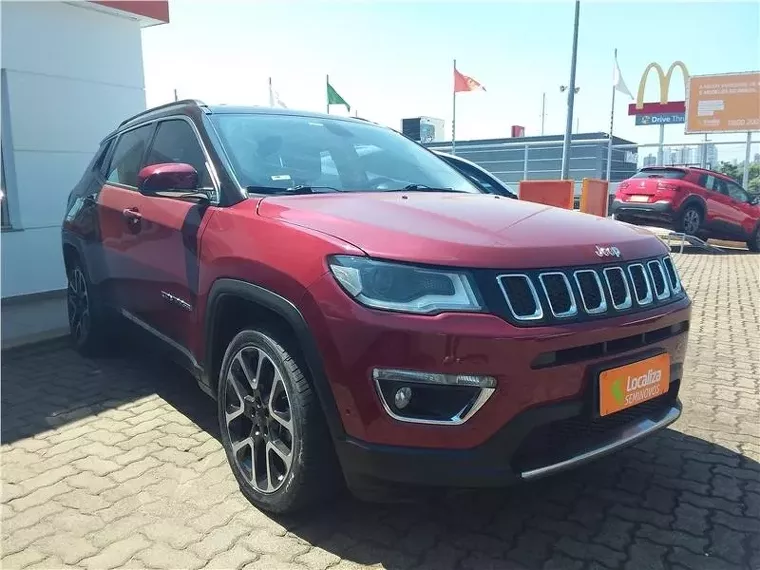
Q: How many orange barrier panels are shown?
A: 2